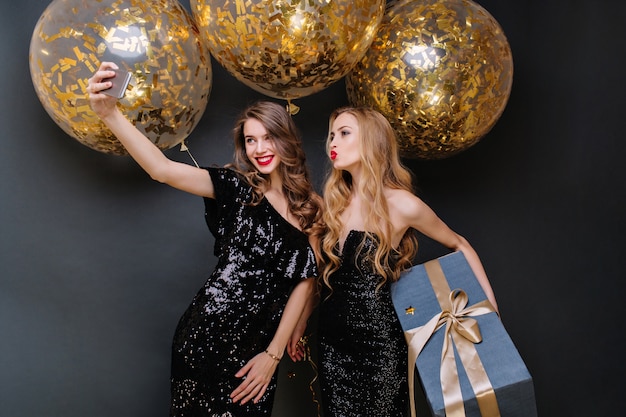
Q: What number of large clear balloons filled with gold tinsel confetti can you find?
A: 3